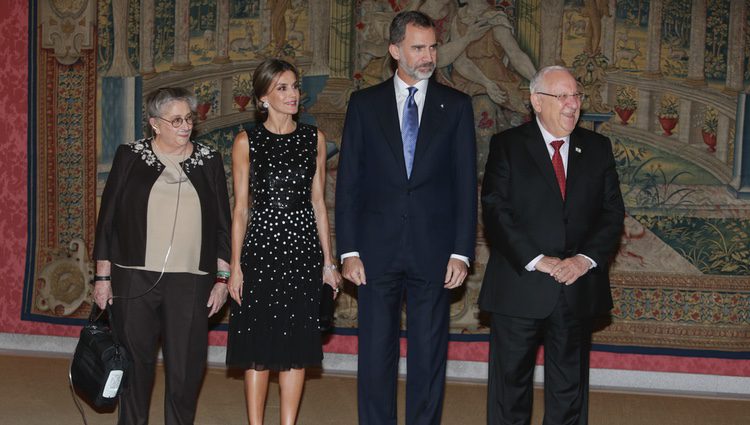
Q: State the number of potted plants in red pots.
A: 5